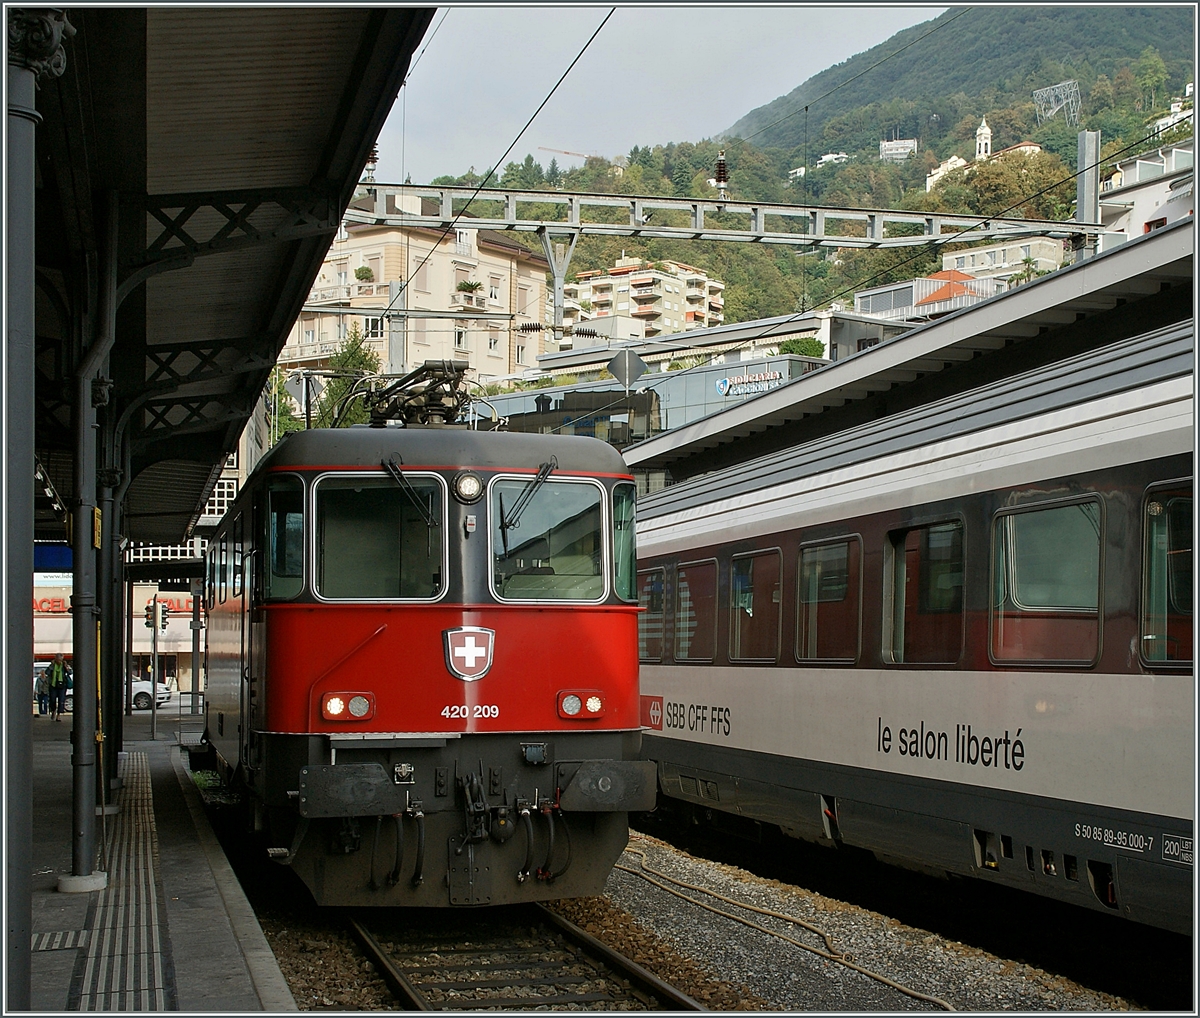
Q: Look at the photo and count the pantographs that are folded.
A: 1